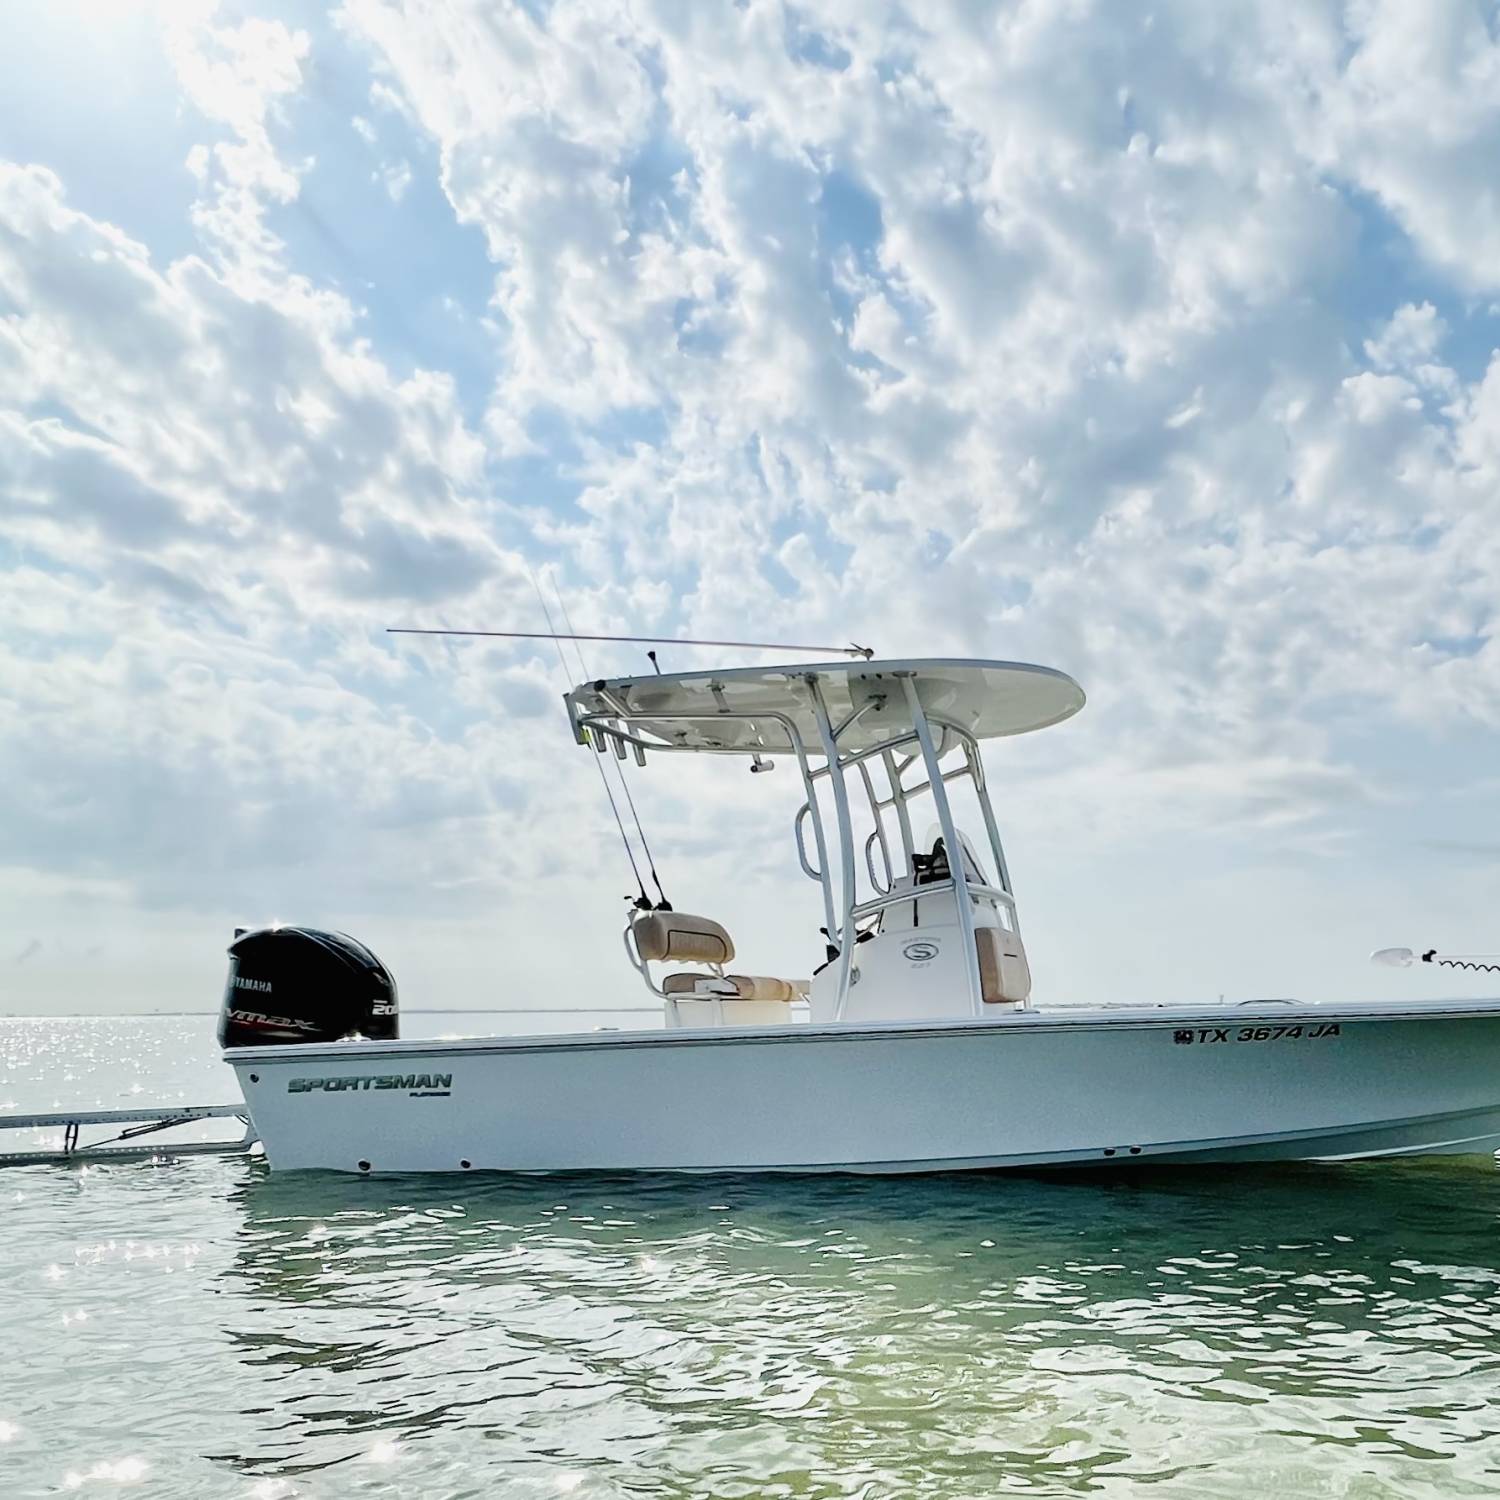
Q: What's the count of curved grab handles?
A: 2